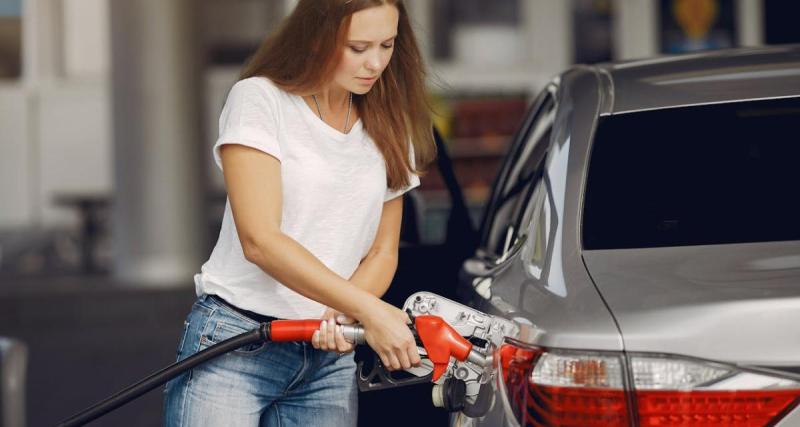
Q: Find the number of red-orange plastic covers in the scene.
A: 2